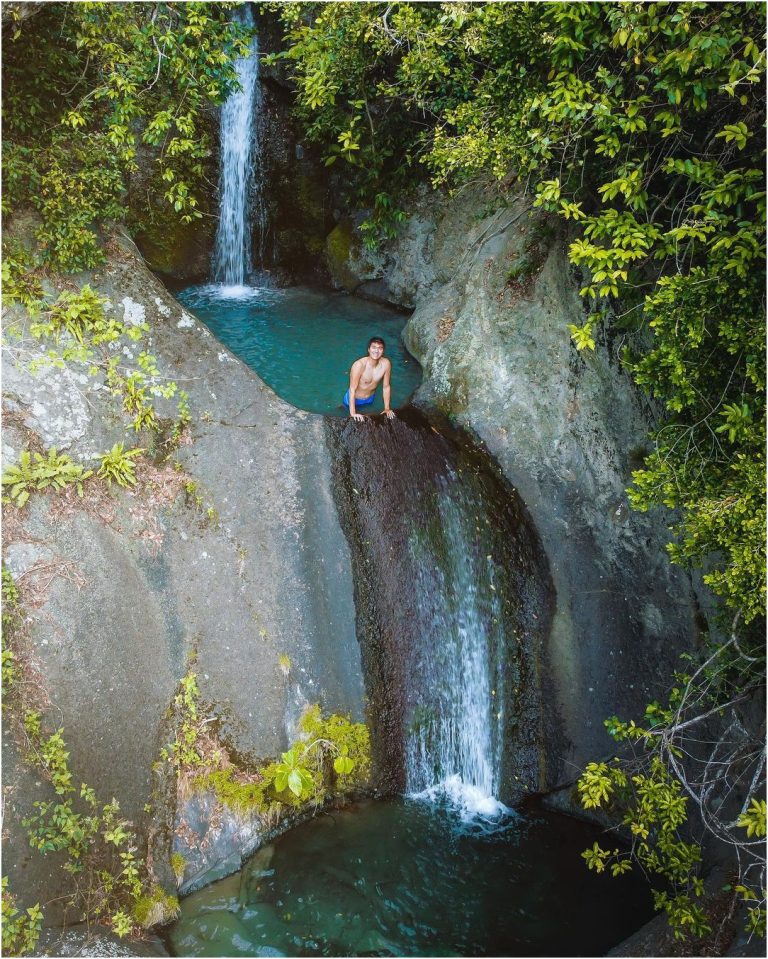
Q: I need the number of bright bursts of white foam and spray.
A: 2